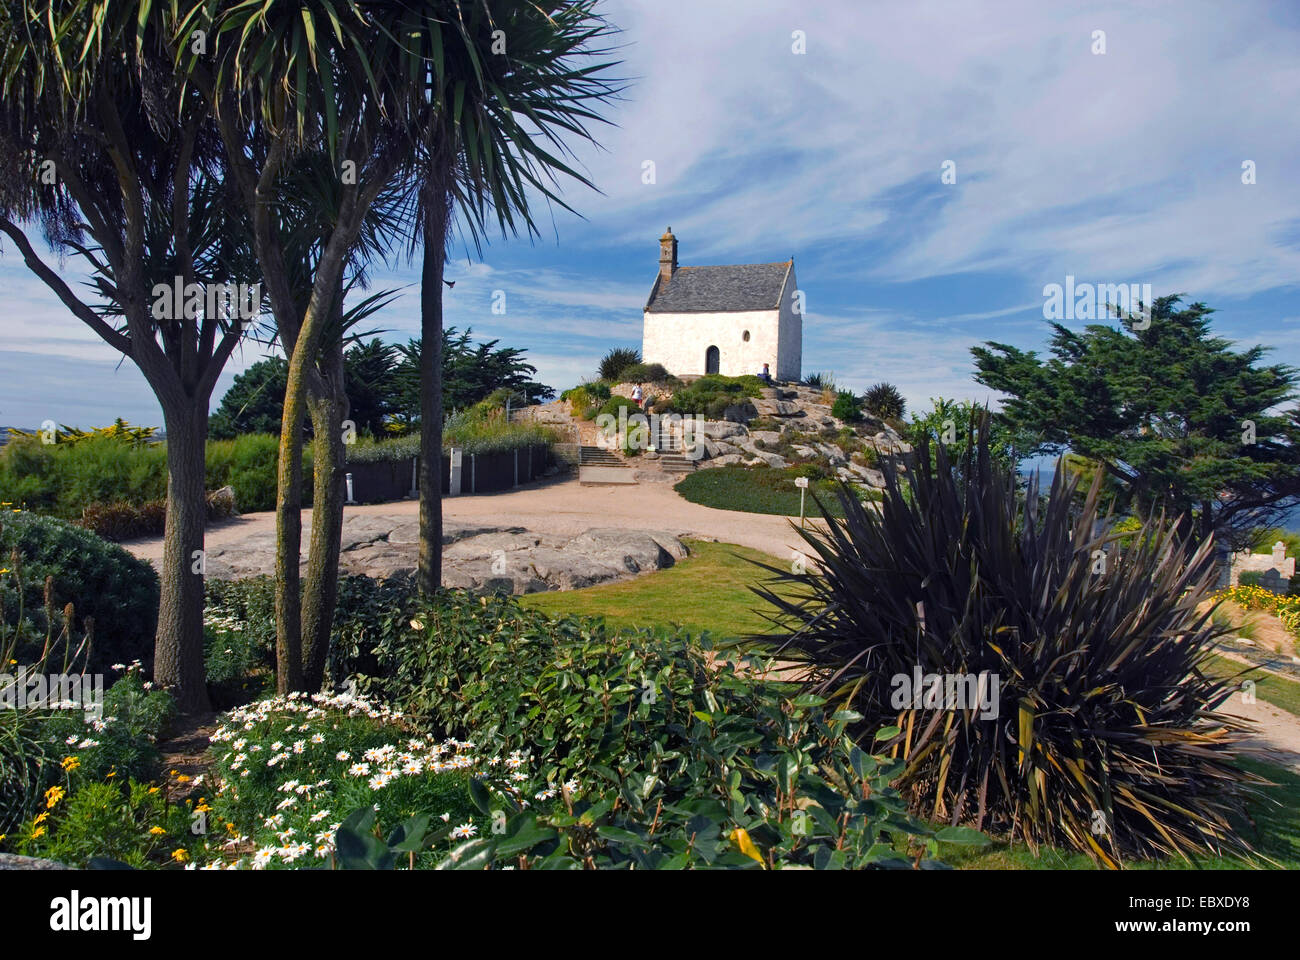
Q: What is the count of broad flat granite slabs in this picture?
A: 1